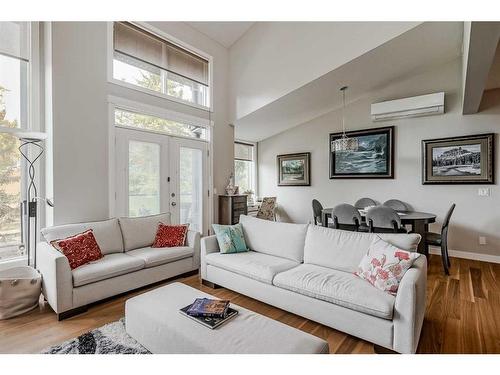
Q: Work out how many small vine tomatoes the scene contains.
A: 0